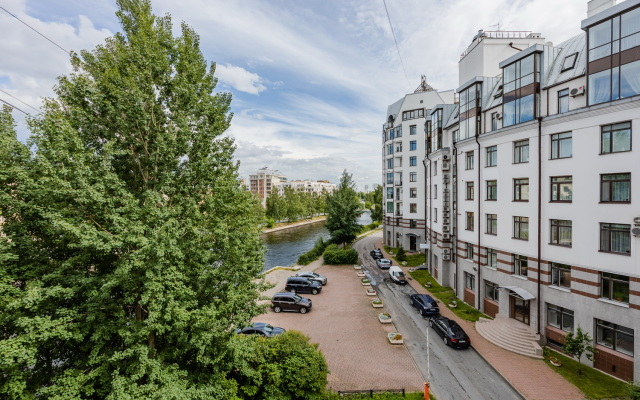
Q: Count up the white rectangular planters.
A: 7